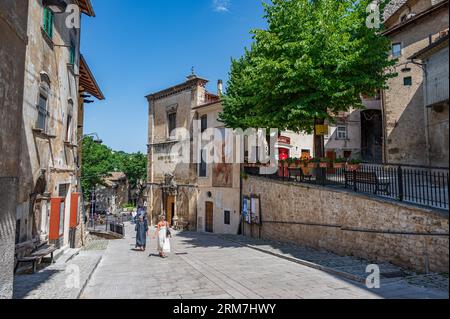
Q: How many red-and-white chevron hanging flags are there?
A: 0